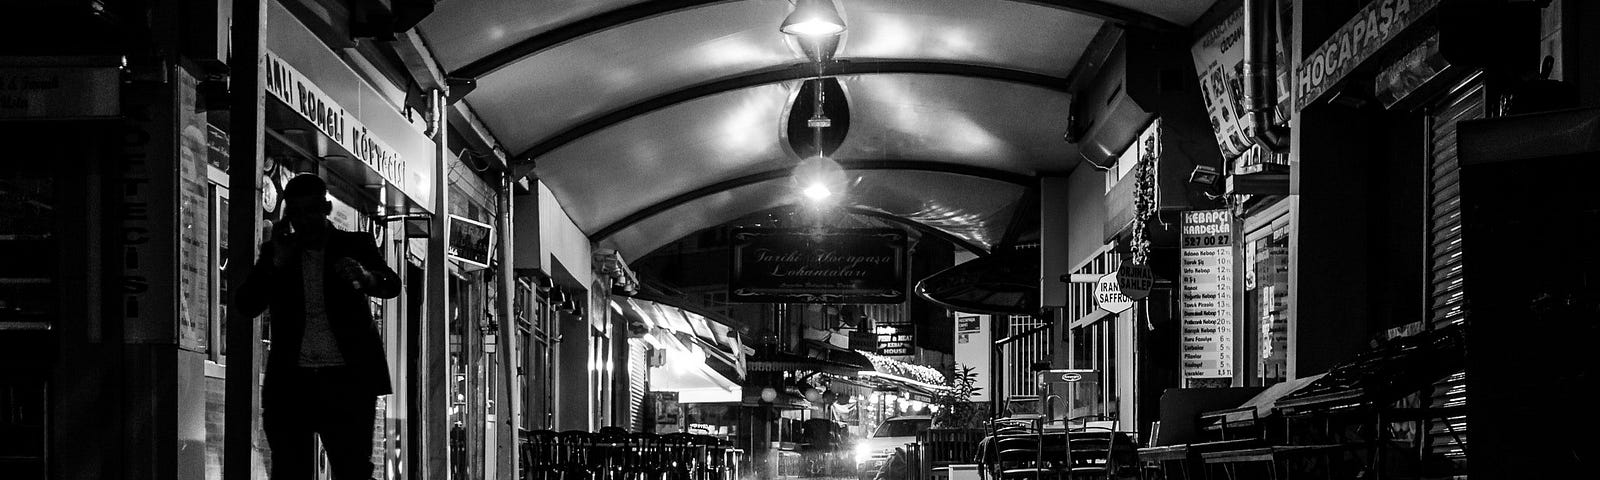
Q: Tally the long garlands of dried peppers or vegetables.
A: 1